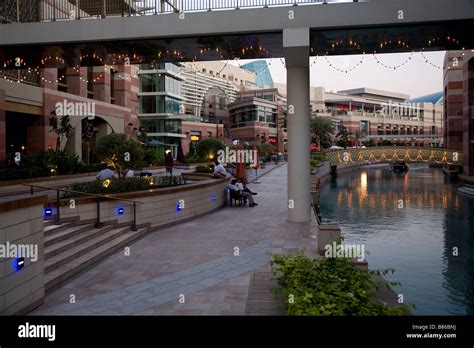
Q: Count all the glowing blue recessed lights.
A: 5